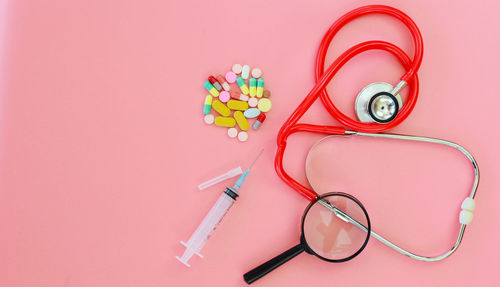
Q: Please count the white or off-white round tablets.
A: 6